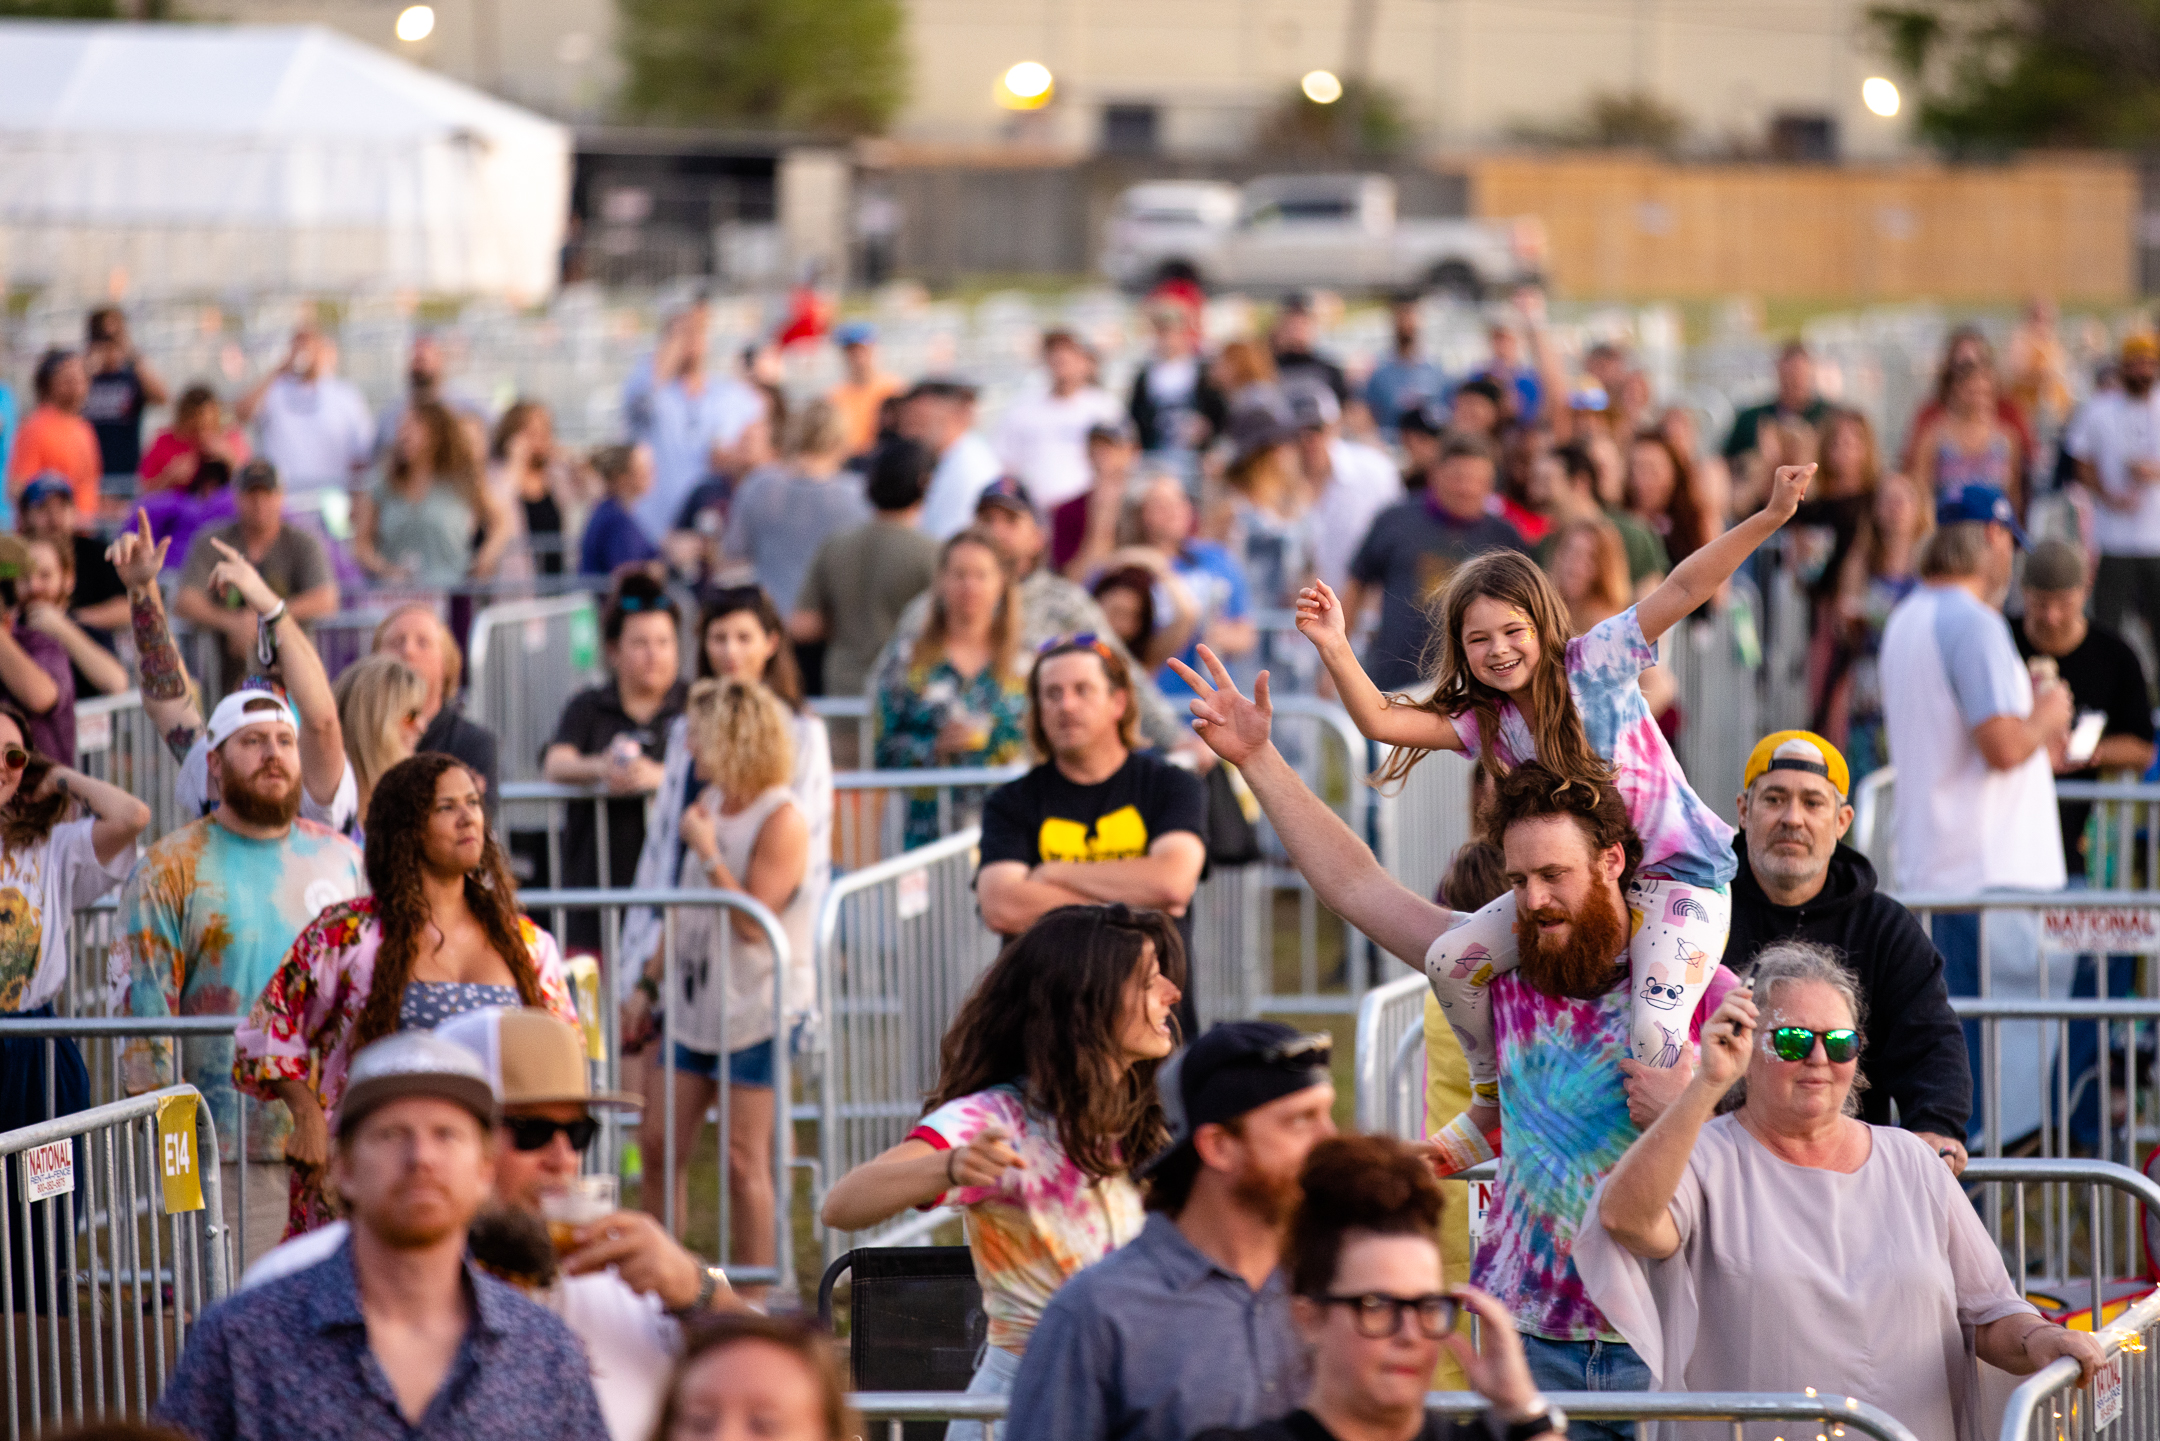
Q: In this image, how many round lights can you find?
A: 4